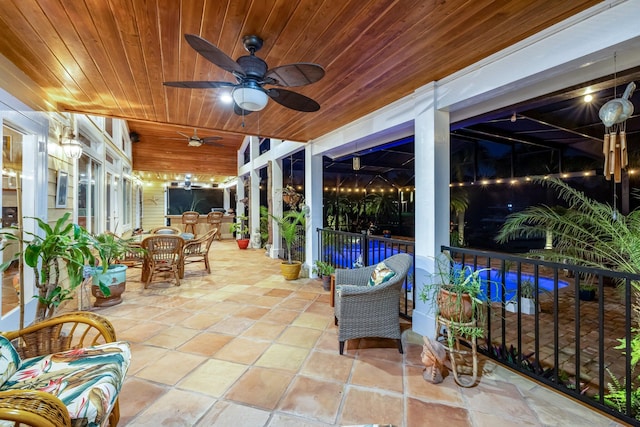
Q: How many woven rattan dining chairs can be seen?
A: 4